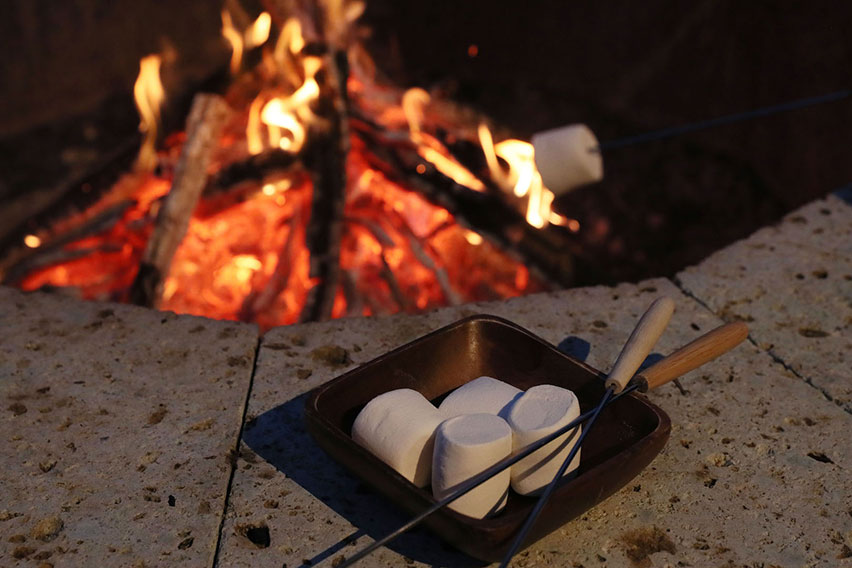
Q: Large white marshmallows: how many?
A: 5